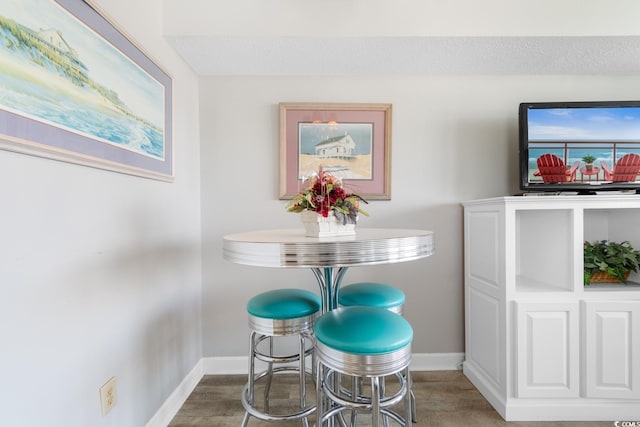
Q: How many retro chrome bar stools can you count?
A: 3